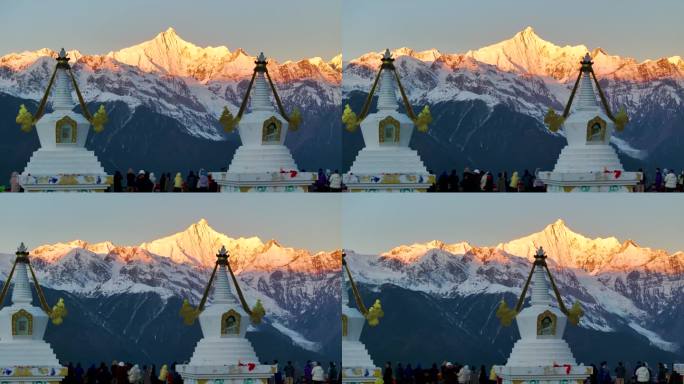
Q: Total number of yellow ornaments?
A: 14